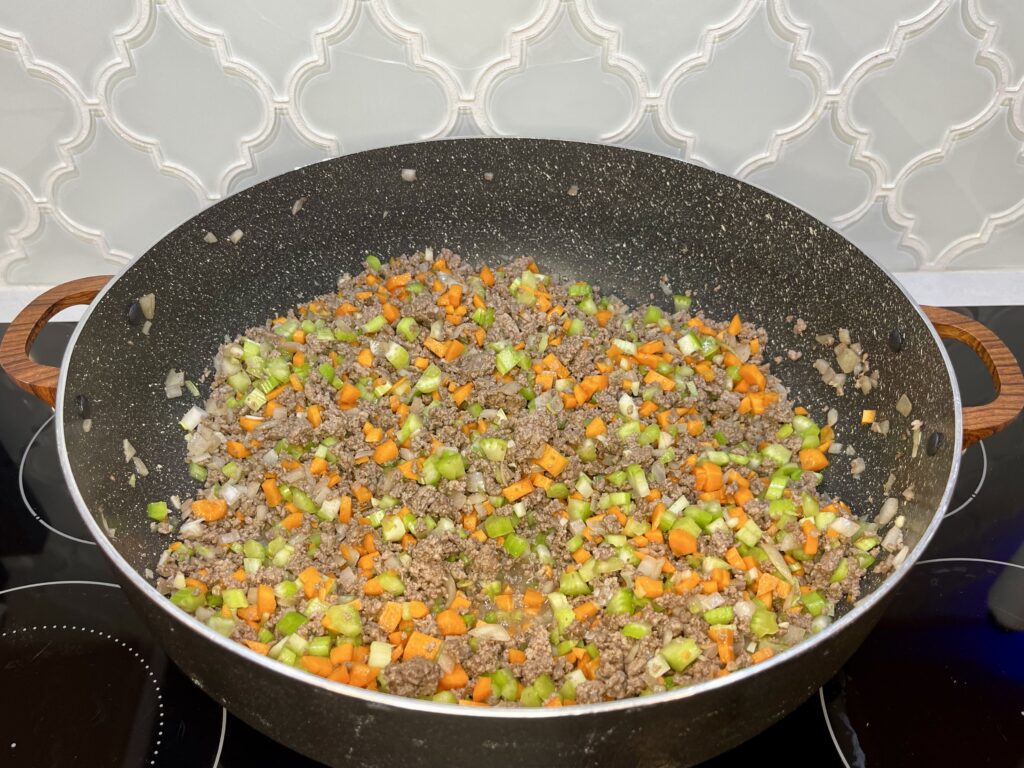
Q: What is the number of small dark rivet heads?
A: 4